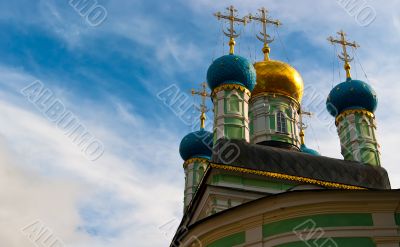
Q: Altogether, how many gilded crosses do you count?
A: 5